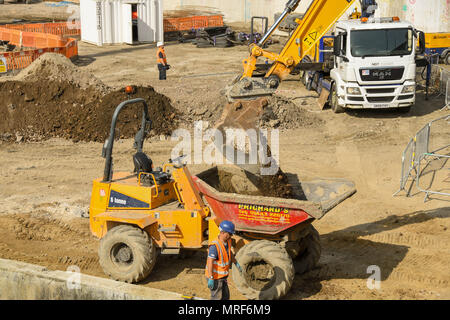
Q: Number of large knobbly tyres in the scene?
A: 3